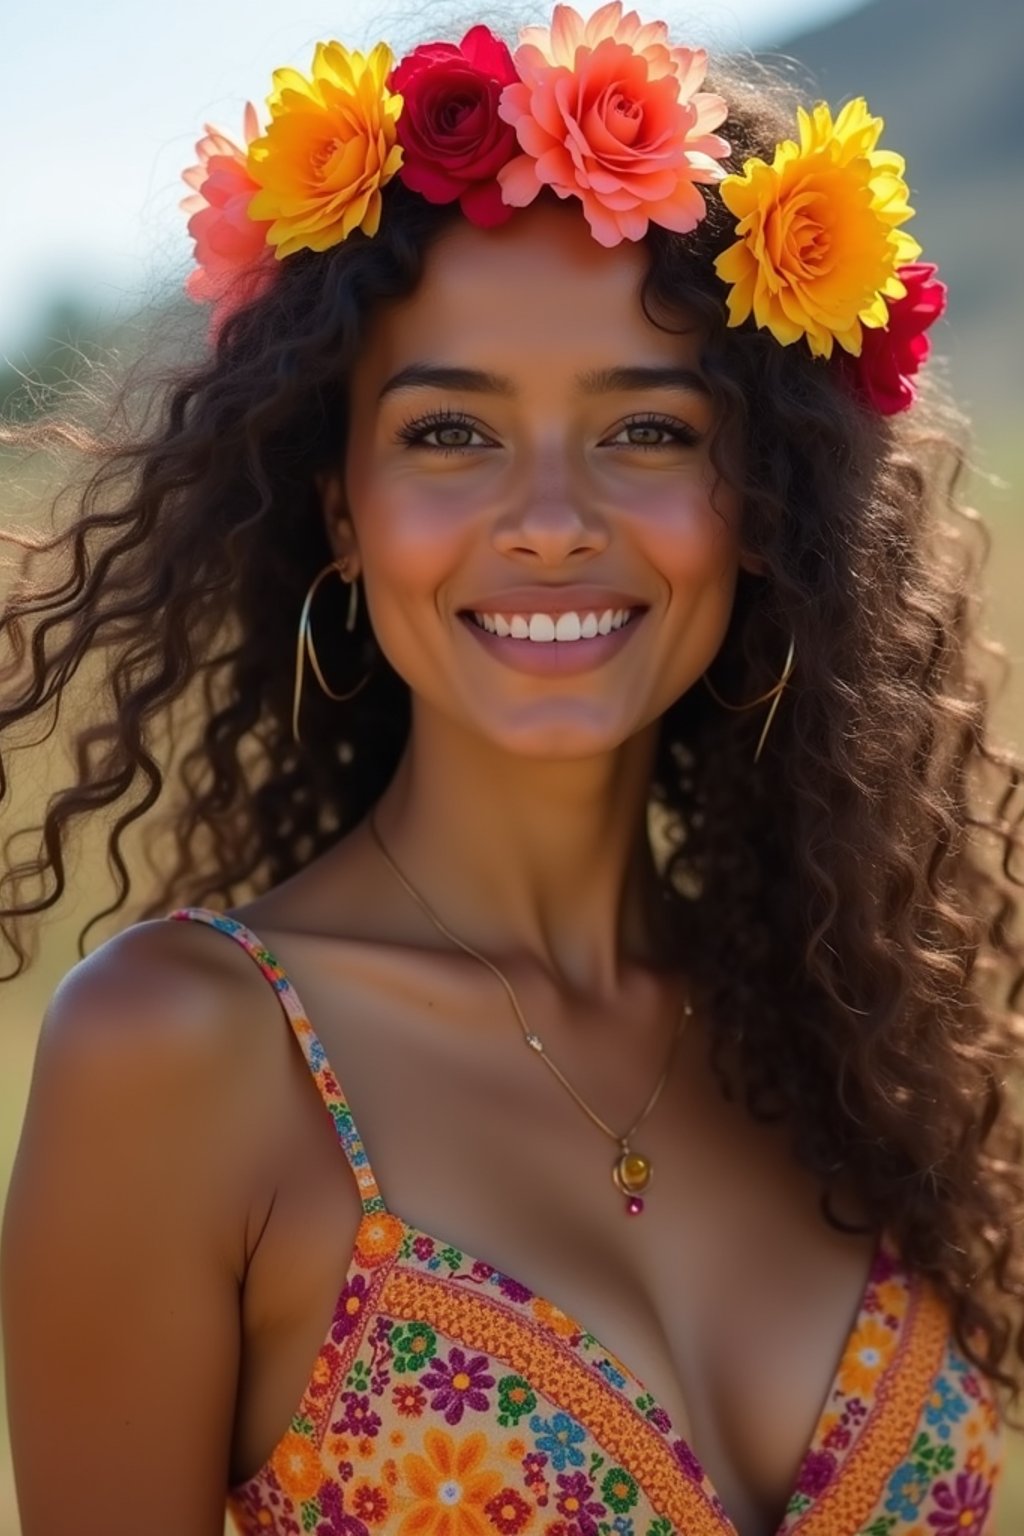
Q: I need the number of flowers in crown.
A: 6